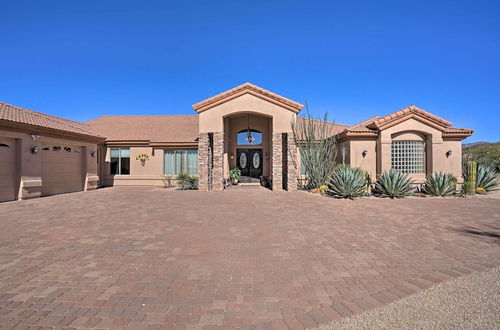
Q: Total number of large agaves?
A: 4